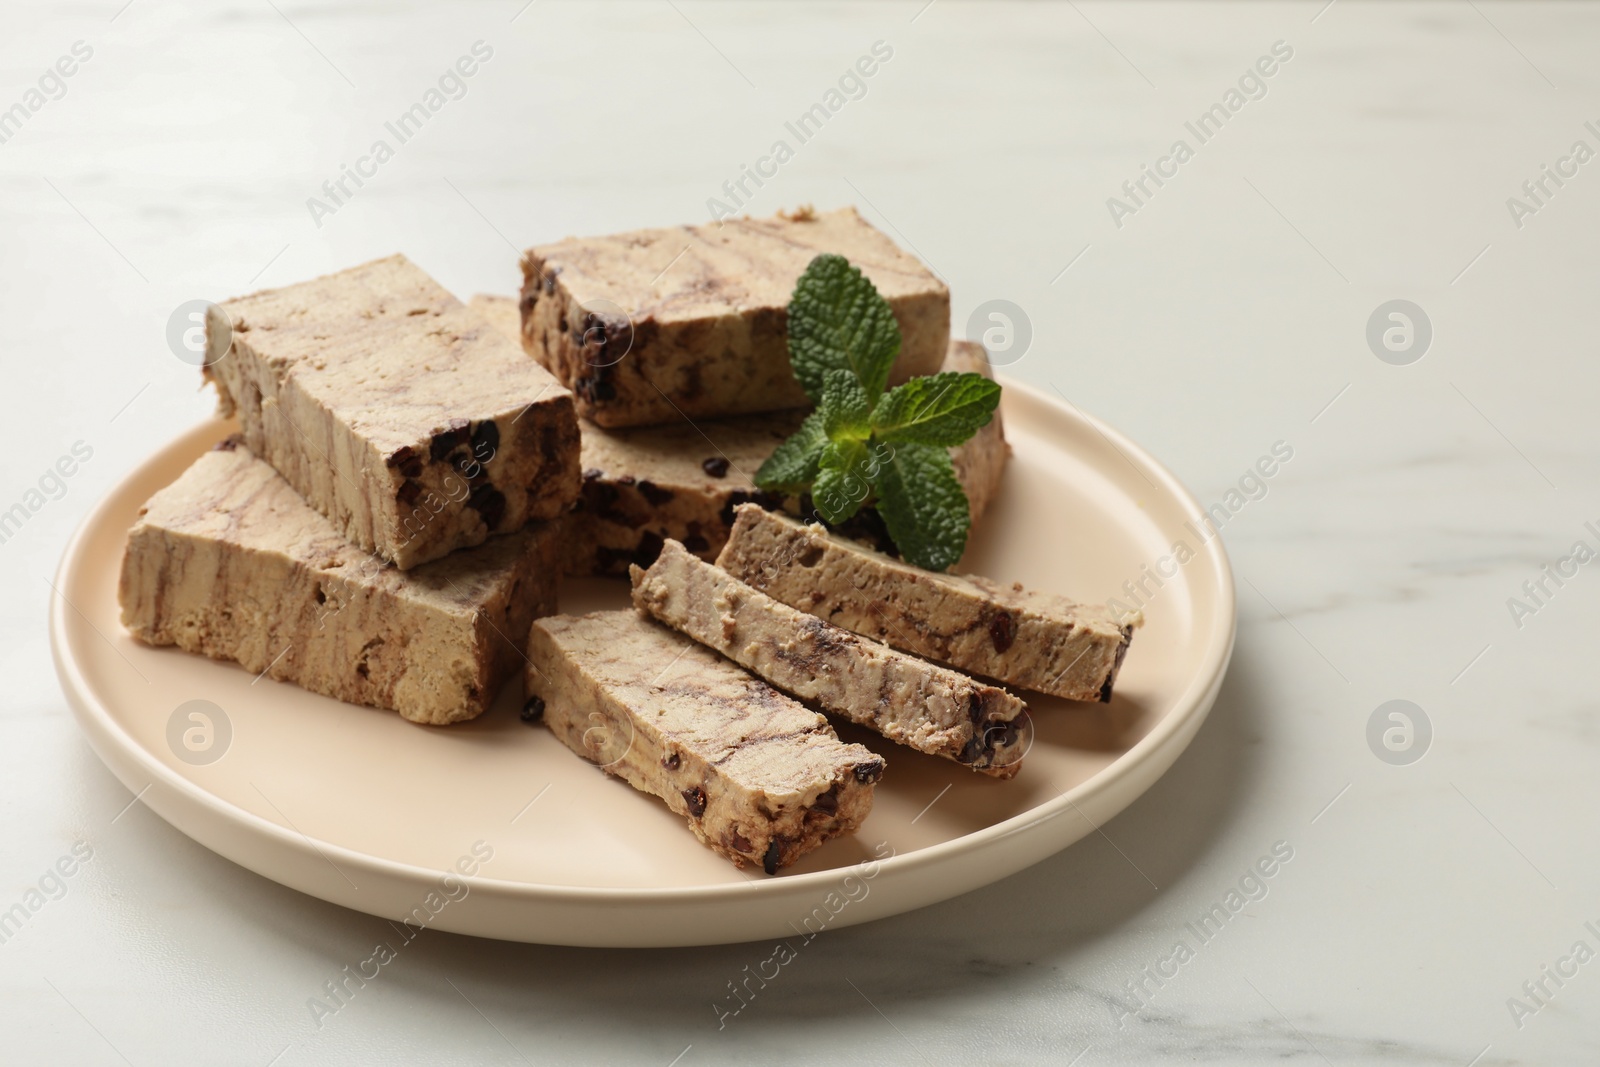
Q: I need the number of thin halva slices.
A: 3